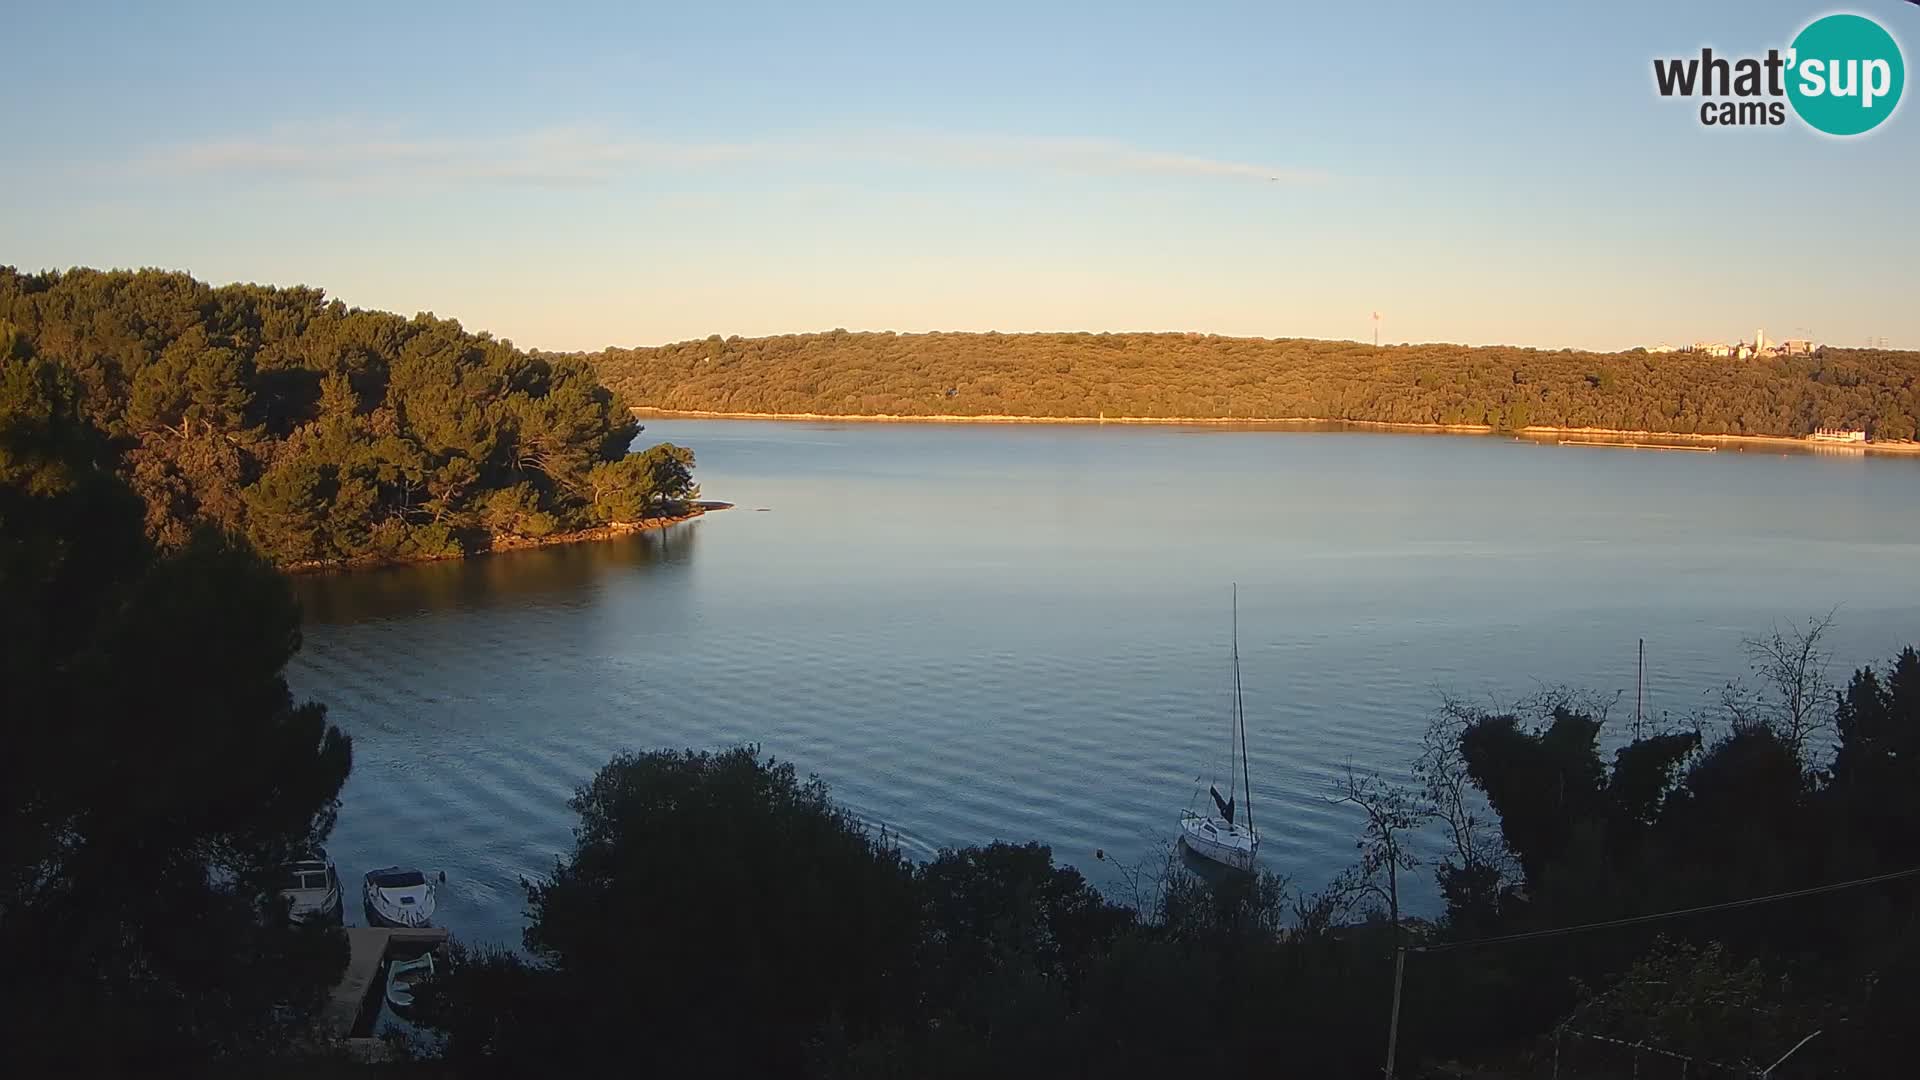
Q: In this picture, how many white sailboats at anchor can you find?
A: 1